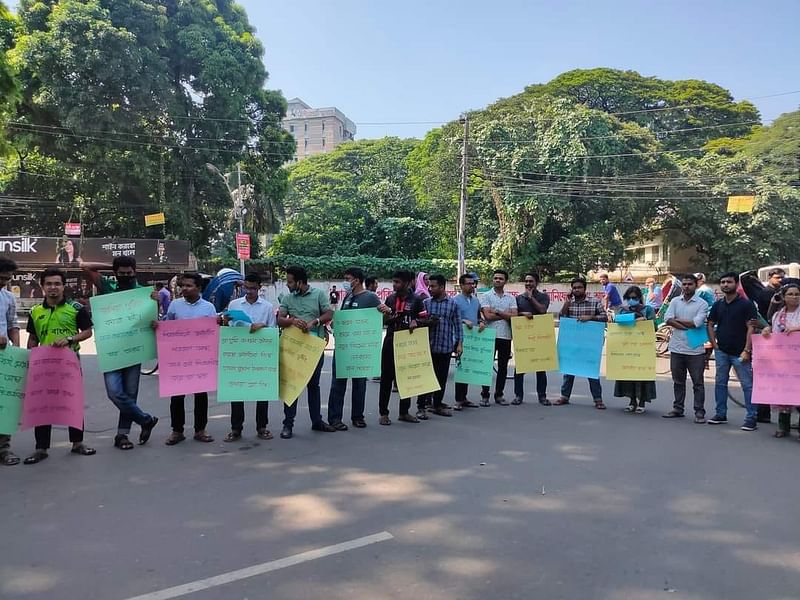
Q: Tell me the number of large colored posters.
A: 13